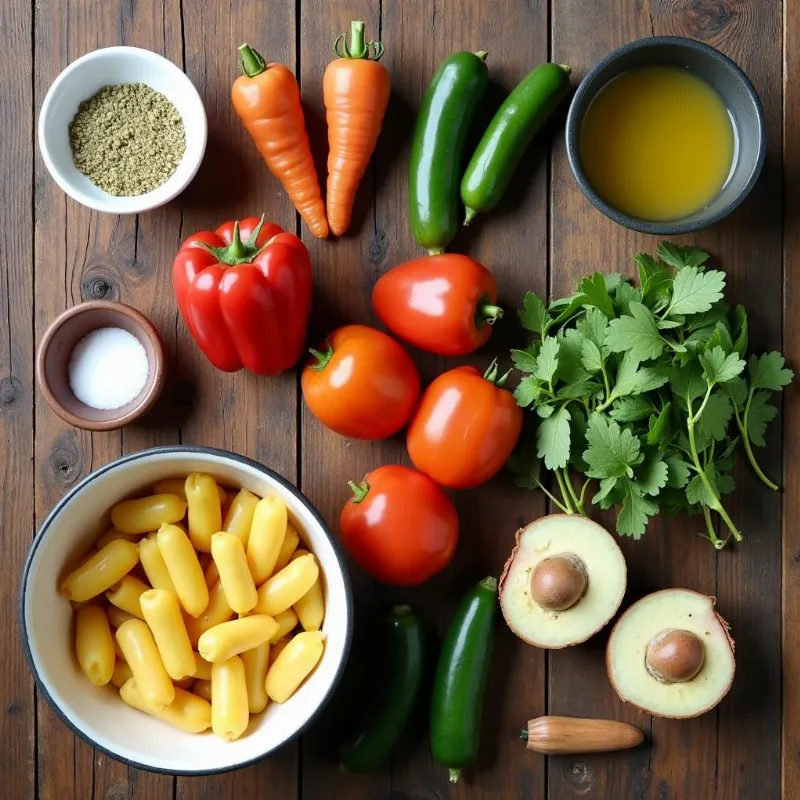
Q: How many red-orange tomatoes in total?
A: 4